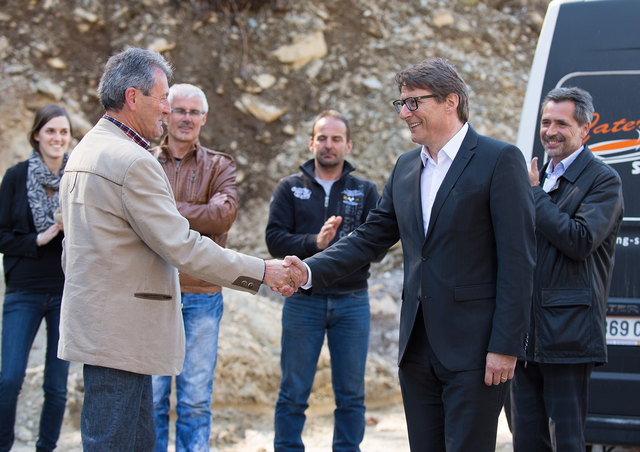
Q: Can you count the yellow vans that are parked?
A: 0